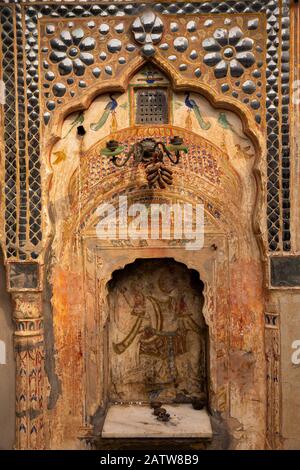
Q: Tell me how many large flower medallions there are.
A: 2